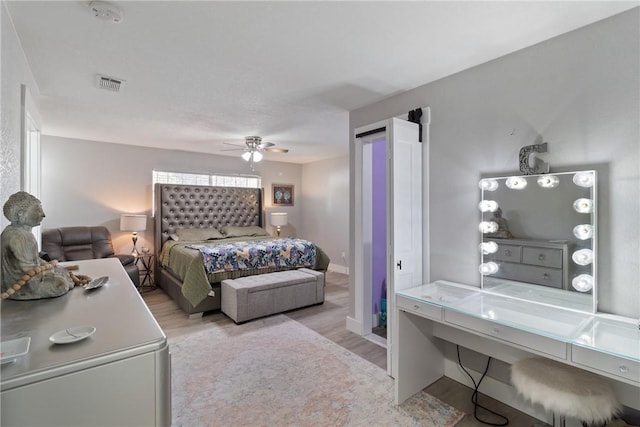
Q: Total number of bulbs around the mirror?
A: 12